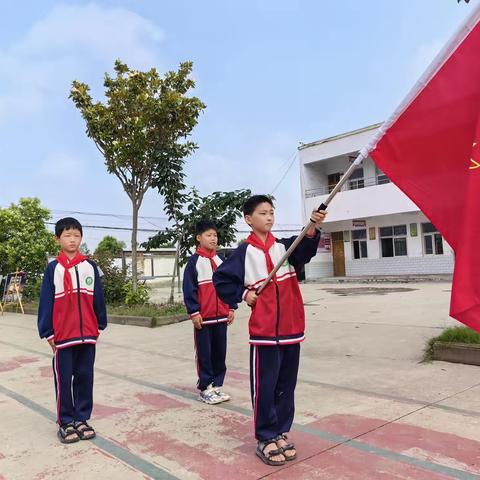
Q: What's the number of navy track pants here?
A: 3